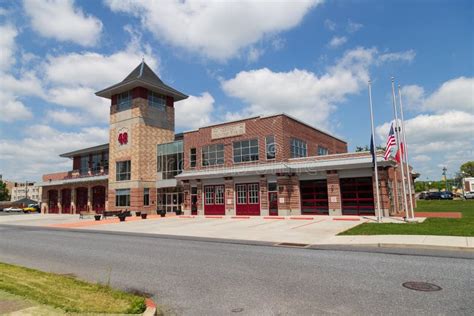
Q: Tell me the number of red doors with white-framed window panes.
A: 2